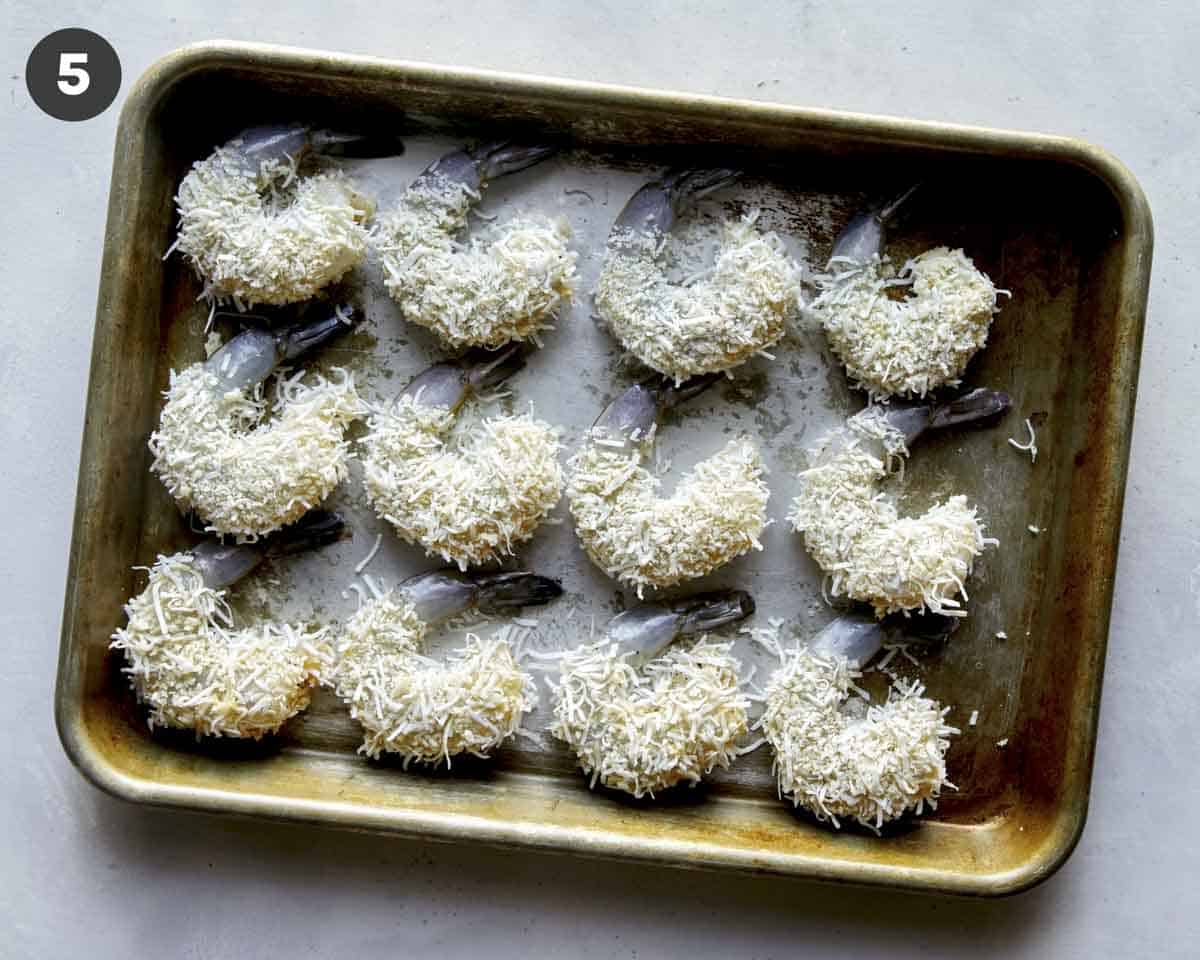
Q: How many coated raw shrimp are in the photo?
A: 12